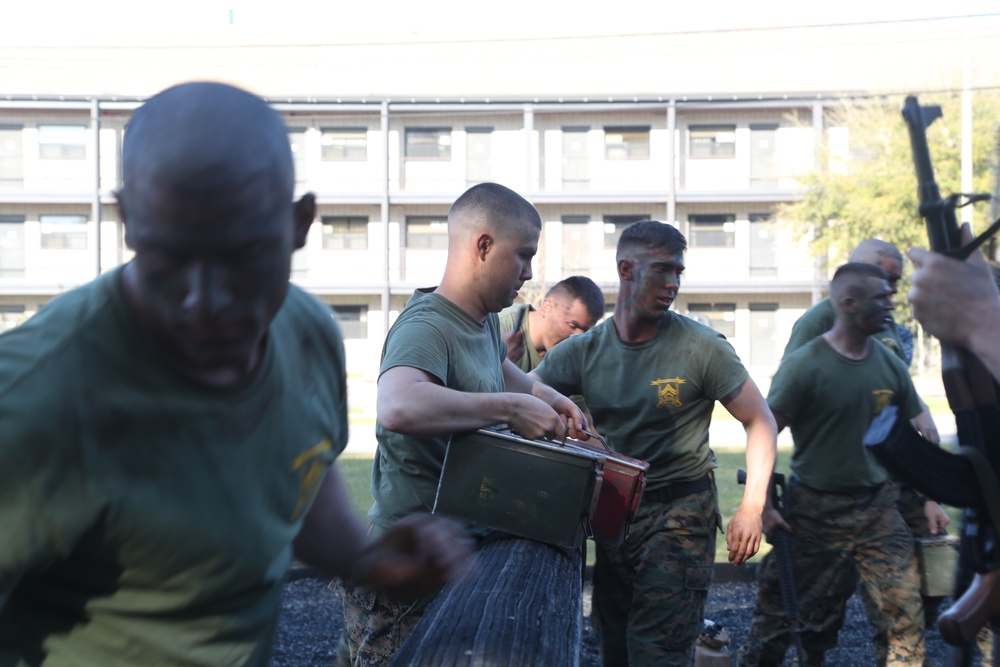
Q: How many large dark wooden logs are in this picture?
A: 1